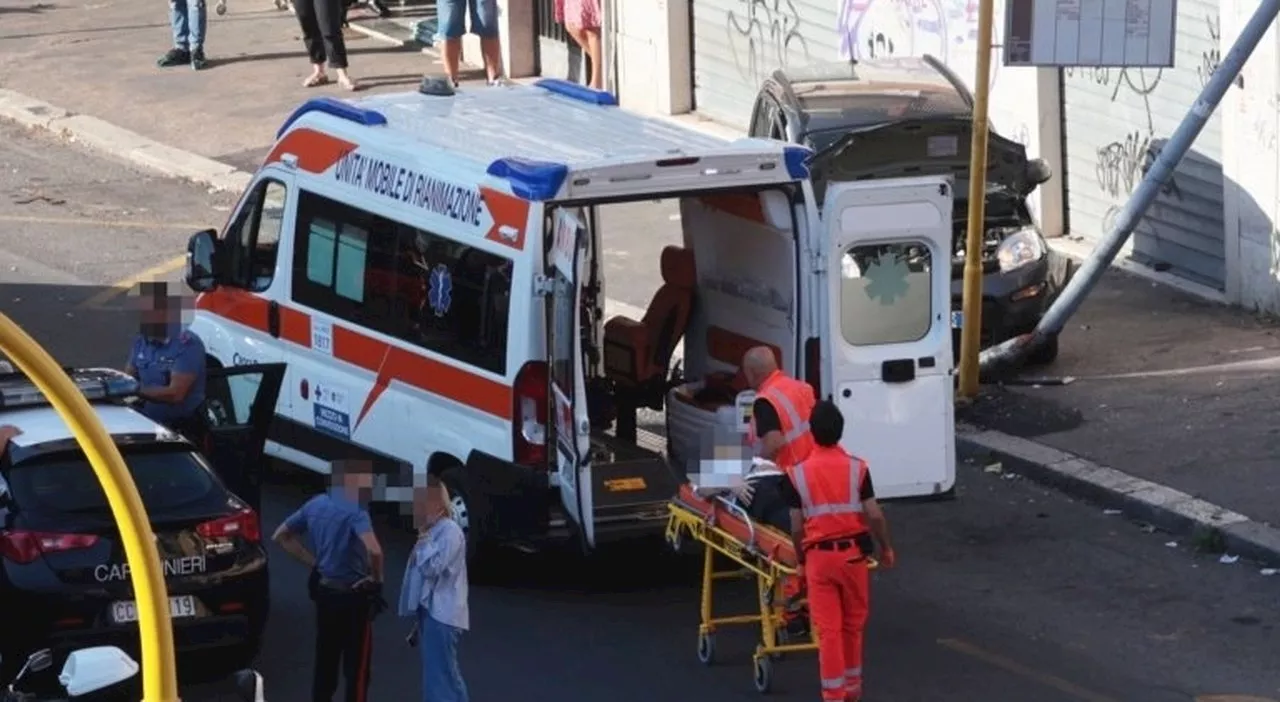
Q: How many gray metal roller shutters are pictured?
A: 2